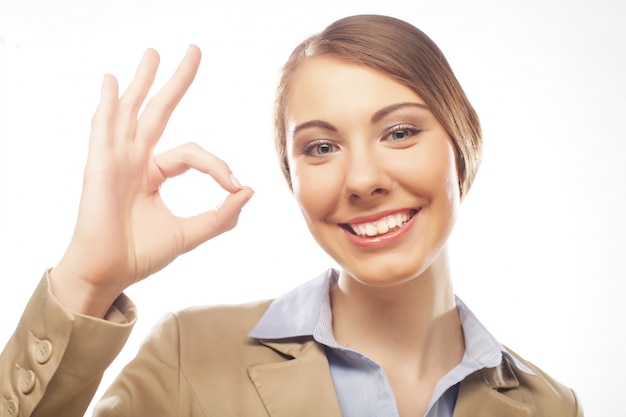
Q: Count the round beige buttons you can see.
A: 3